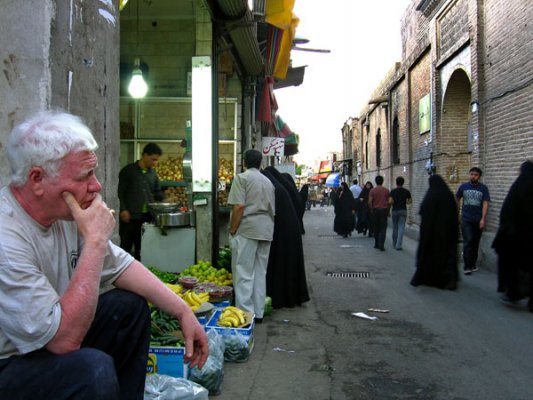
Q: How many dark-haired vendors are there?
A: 1